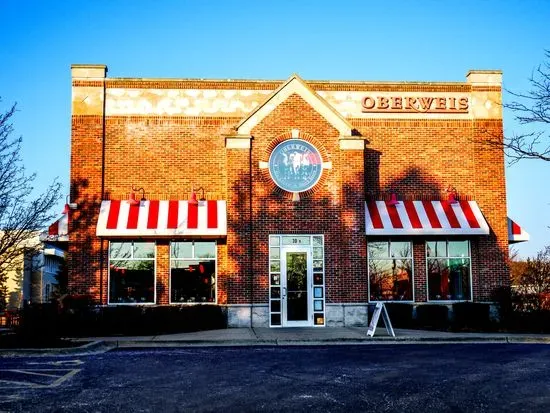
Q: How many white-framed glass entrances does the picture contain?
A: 1